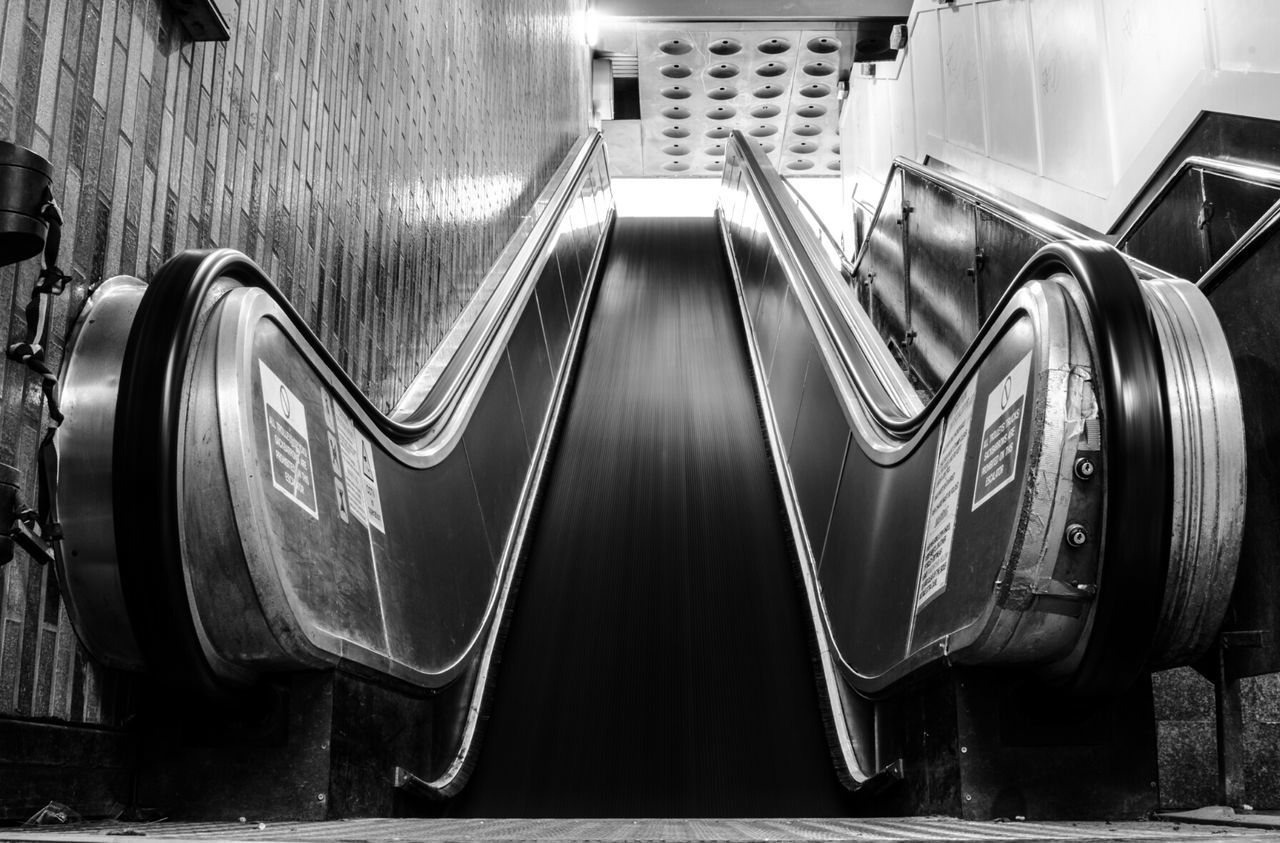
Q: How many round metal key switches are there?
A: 2